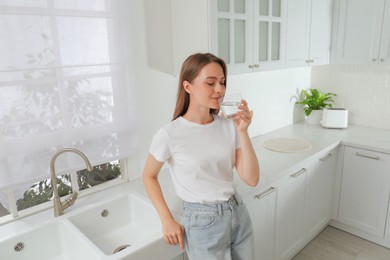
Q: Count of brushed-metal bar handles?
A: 4